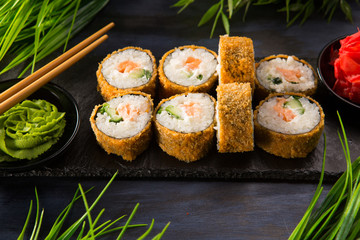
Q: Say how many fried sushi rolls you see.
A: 8